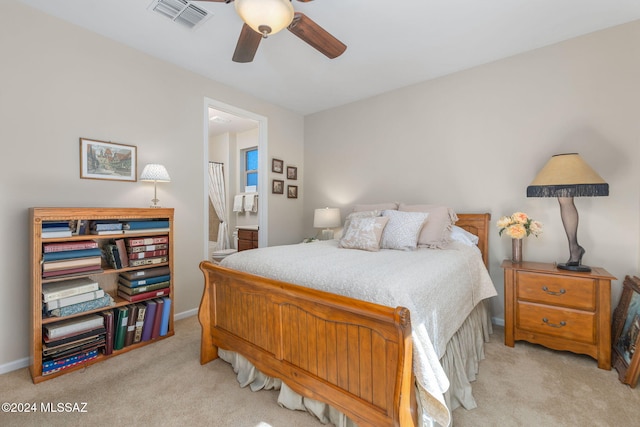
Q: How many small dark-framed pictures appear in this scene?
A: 4